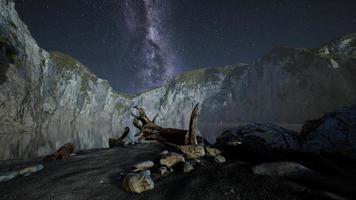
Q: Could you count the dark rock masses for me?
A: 2